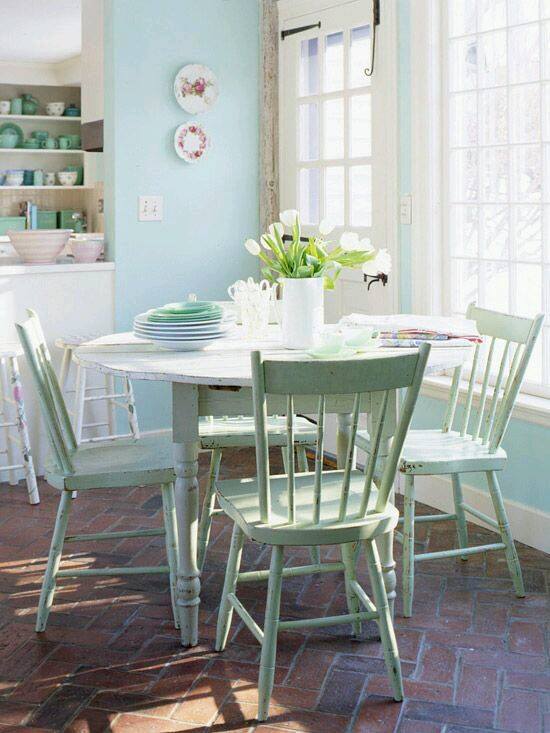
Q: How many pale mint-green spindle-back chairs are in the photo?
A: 4